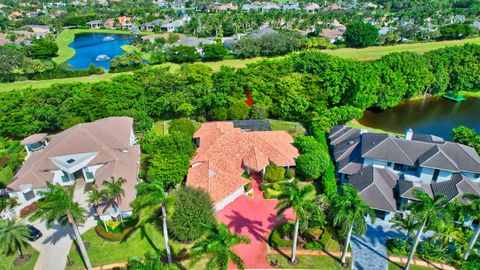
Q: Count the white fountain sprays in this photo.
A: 2